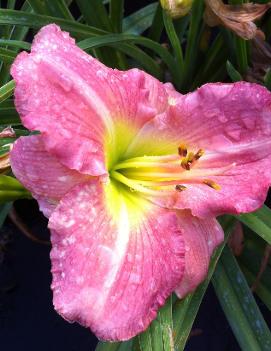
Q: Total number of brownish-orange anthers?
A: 6